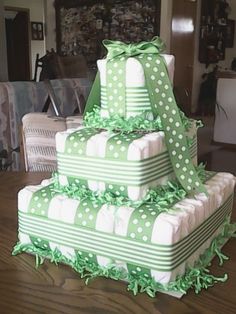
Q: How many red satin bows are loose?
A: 0